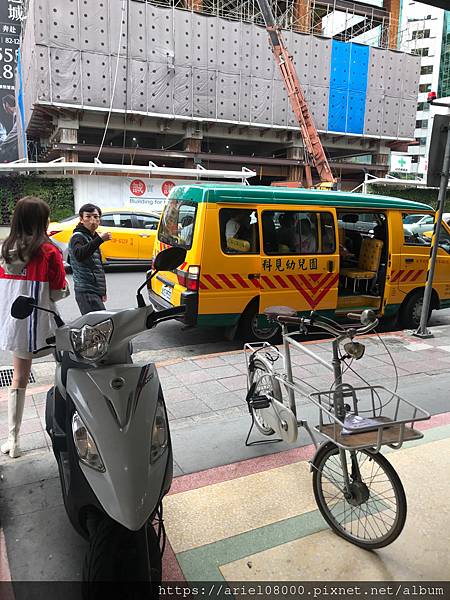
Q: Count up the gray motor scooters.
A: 1